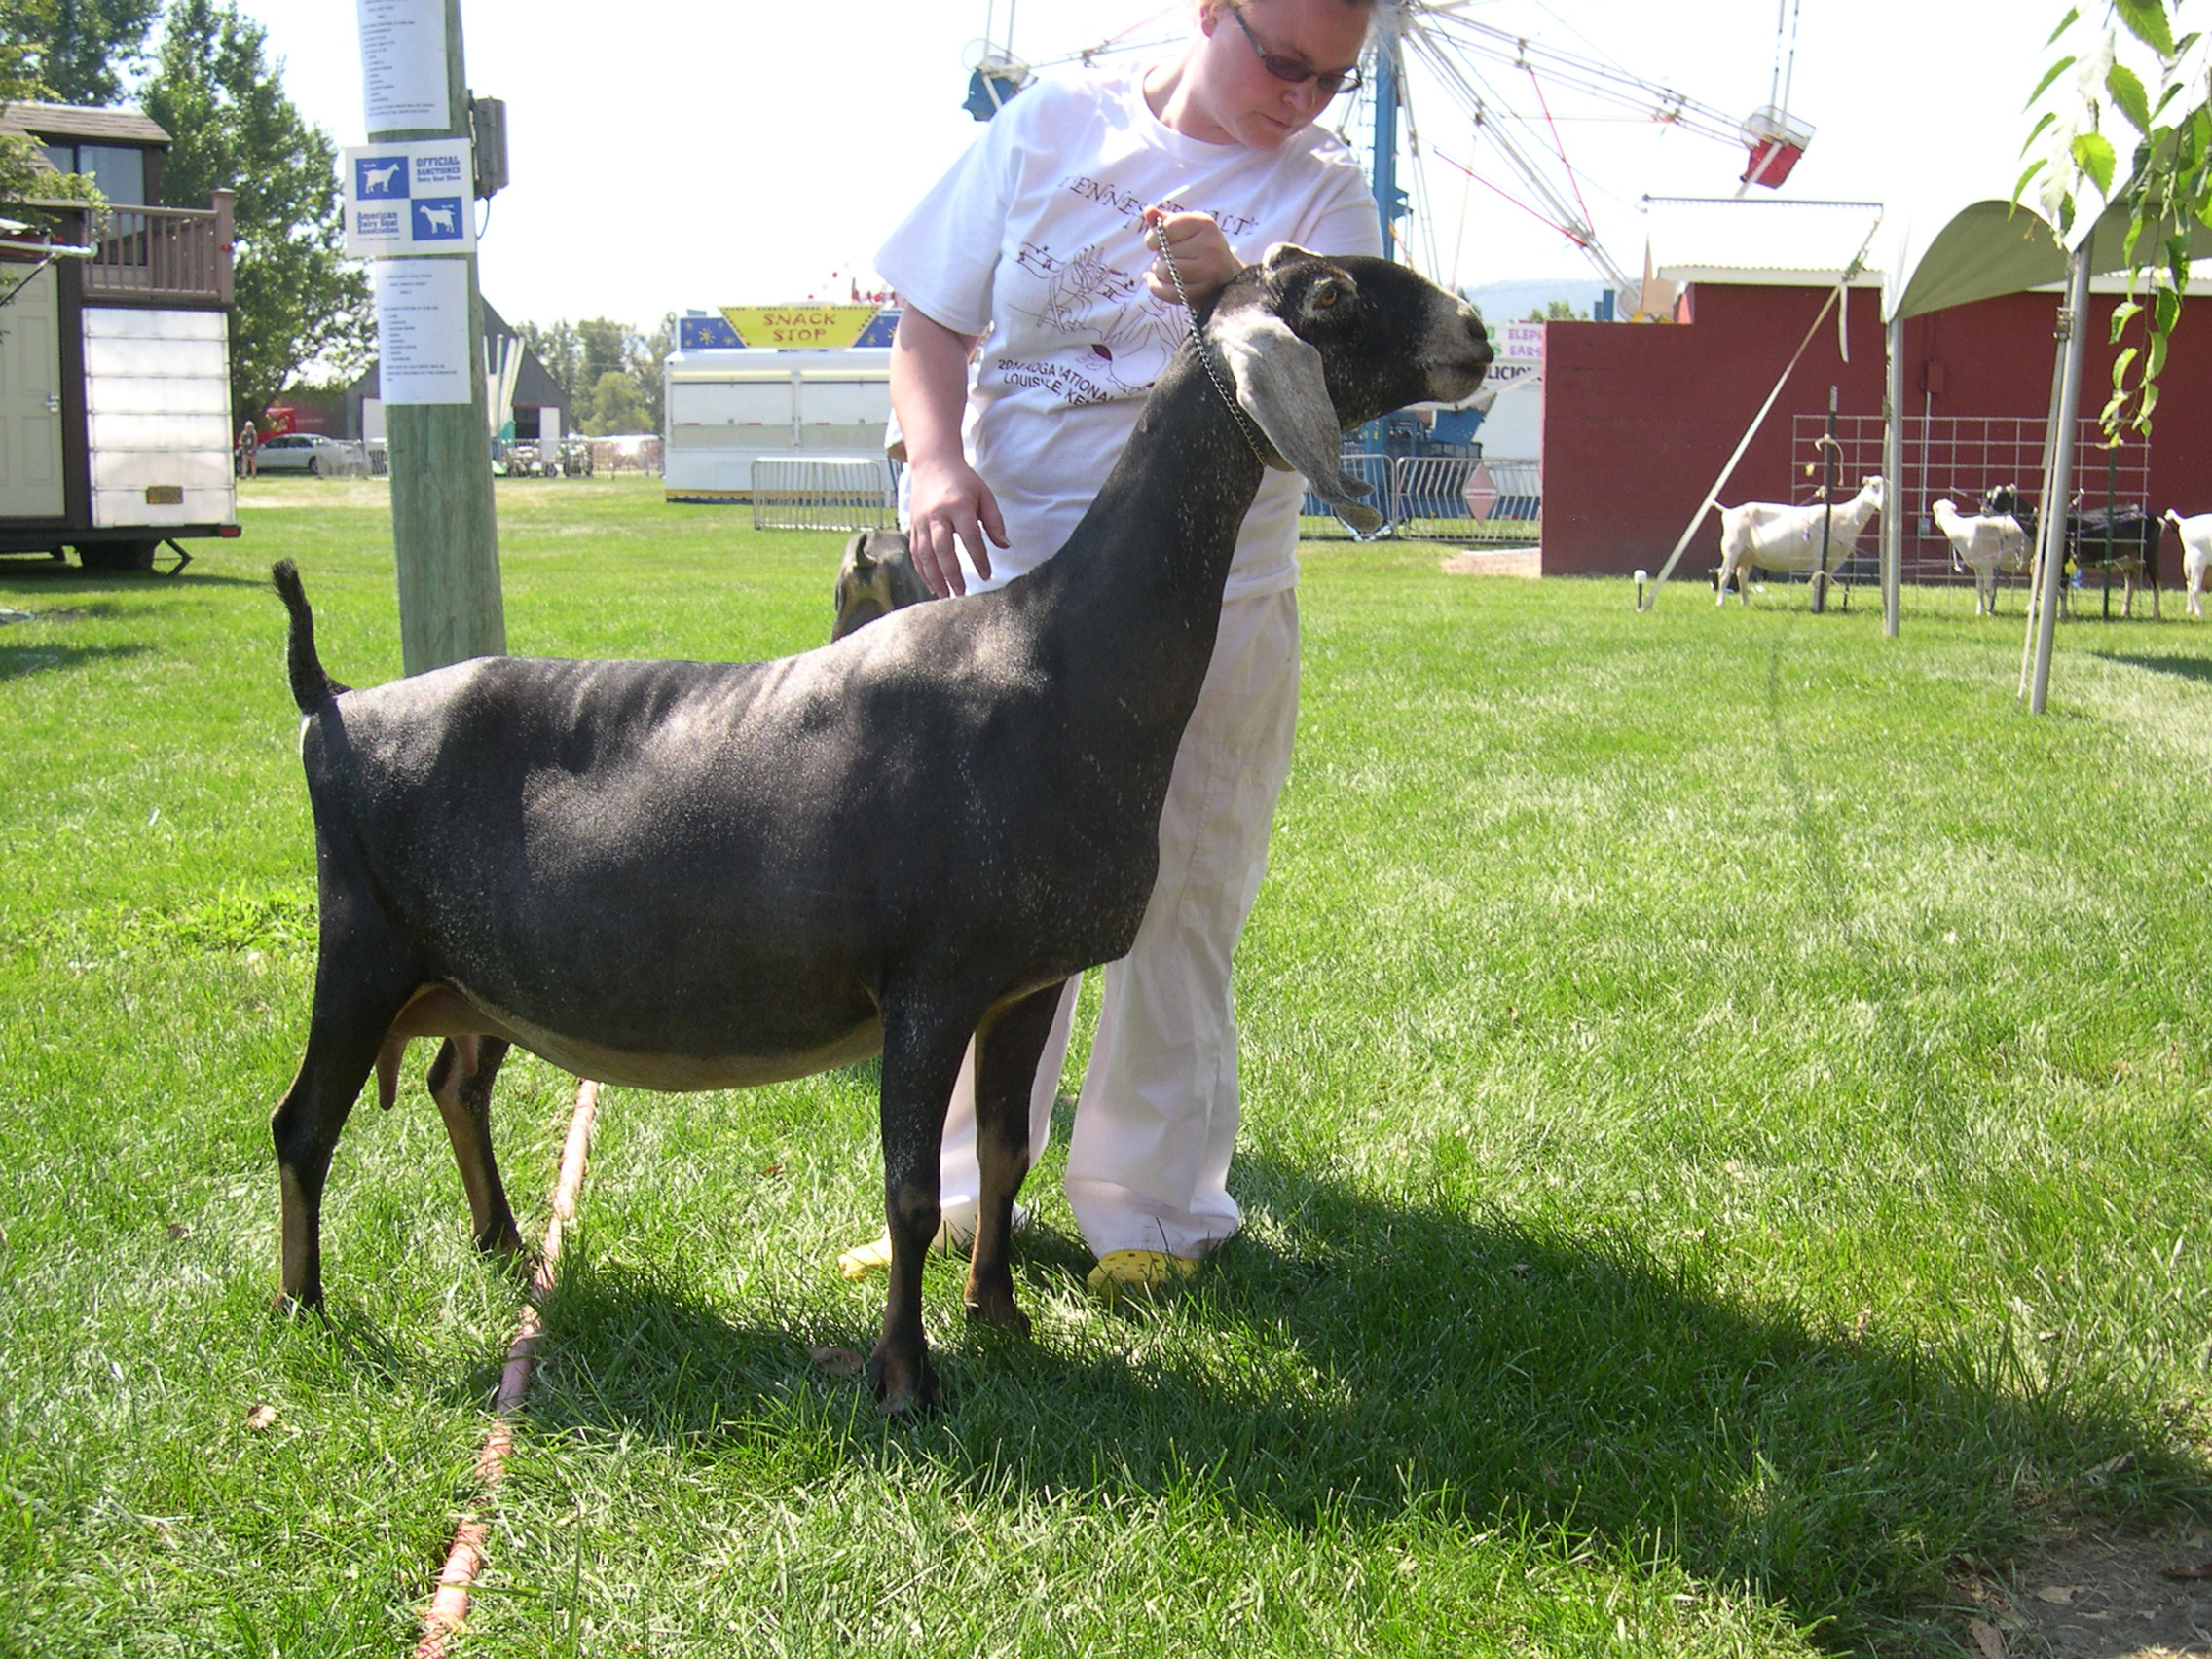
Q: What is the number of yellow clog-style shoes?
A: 2